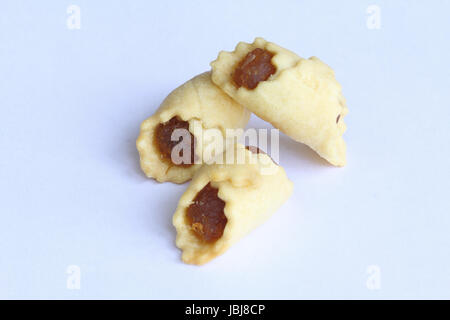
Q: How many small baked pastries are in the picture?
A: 3